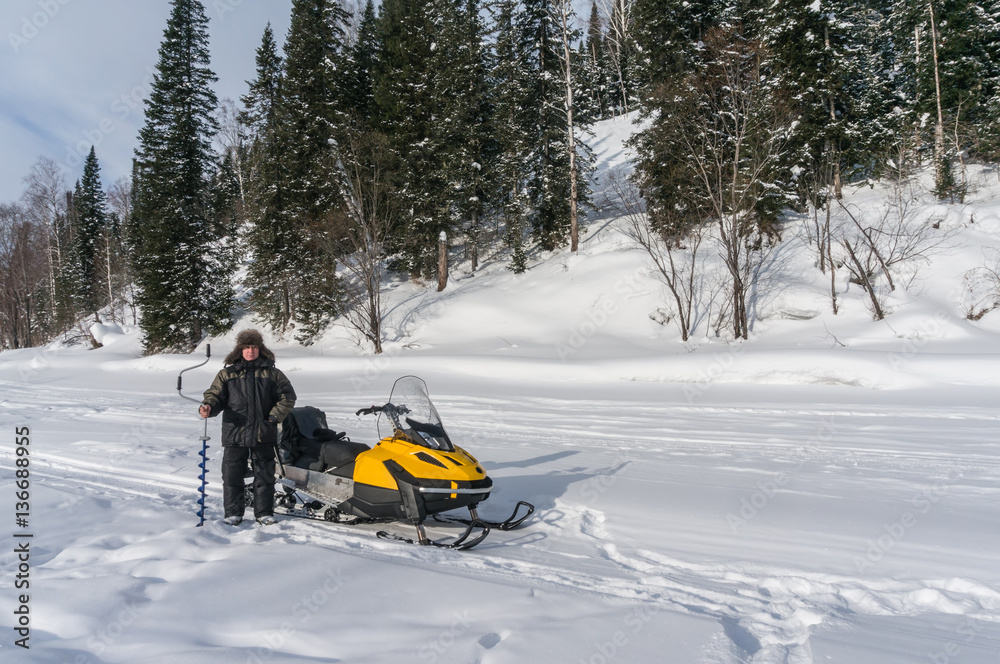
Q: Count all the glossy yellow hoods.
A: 1